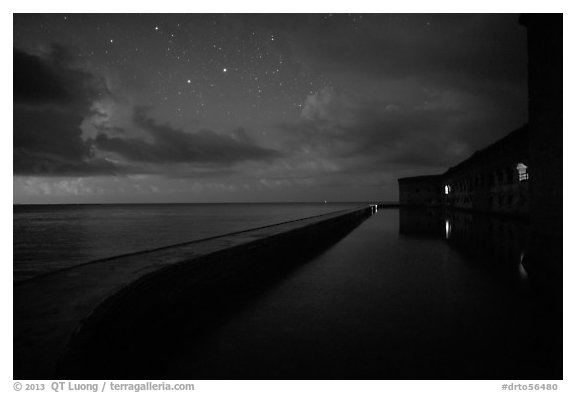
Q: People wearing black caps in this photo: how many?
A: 0